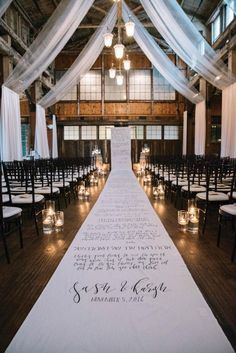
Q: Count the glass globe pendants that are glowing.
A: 6